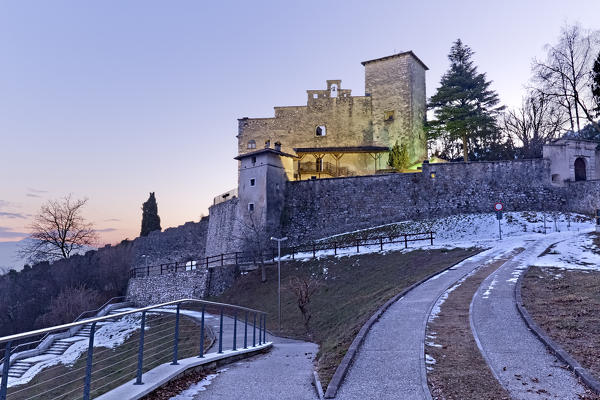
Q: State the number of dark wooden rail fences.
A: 1